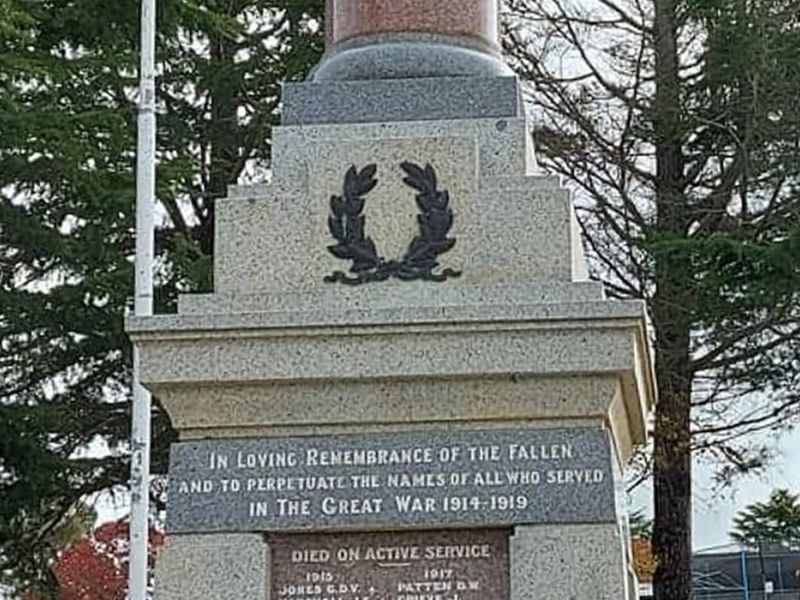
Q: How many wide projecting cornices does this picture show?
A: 1